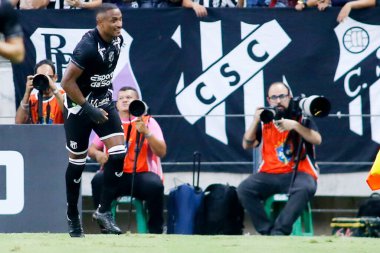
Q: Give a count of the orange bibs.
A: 3